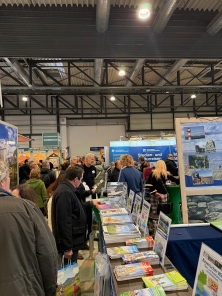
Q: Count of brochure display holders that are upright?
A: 5